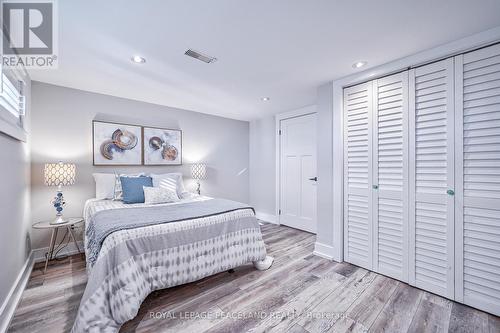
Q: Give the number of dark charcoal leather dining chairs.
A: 0